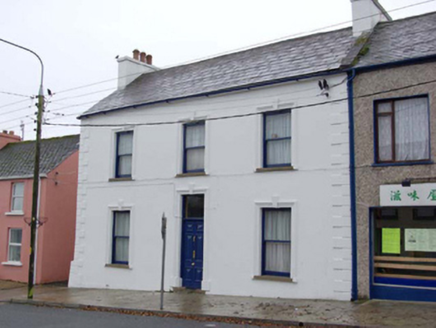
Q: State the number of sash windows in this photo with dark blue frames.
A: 5